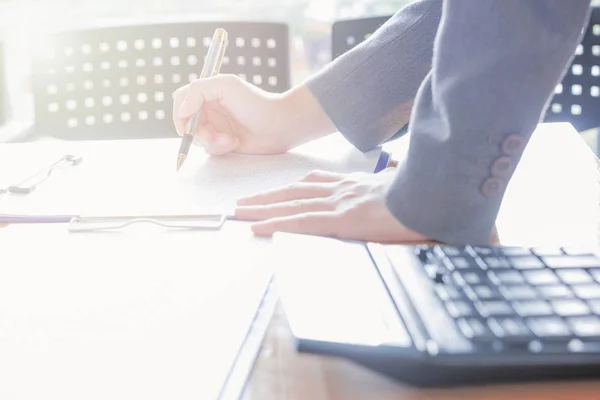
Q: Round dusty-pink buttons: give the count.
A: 3